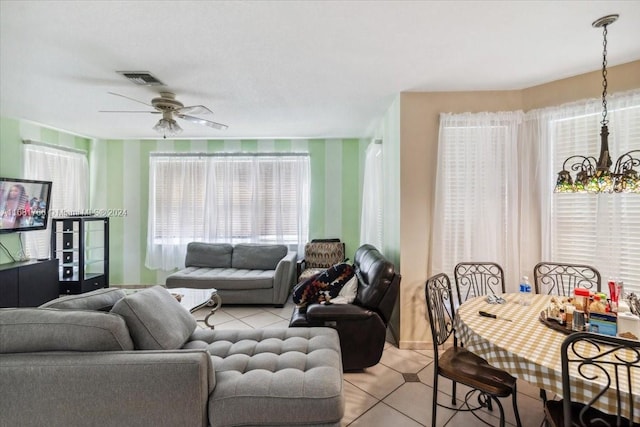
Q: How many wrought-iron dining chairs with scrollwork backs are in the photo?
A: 4